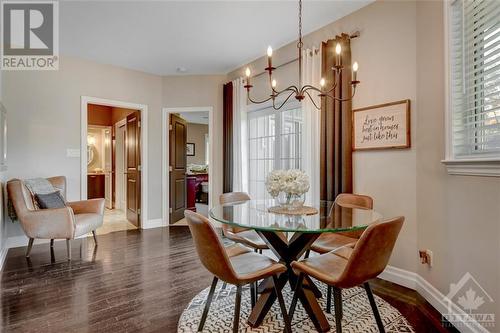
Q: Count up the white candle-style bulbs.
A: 6